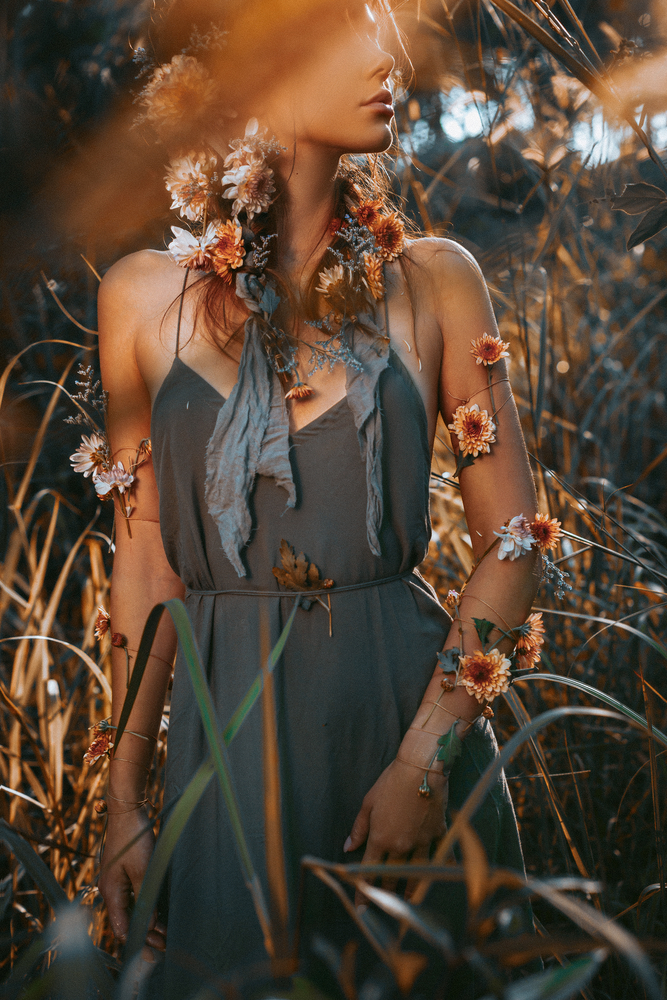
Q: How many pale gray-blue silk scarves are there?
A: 2